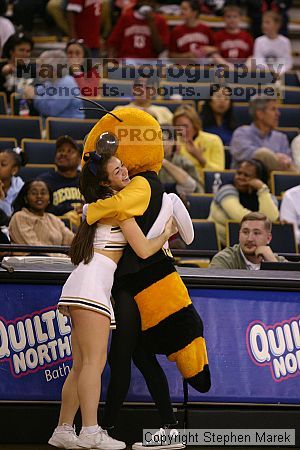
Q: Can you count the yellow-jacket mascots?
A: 1